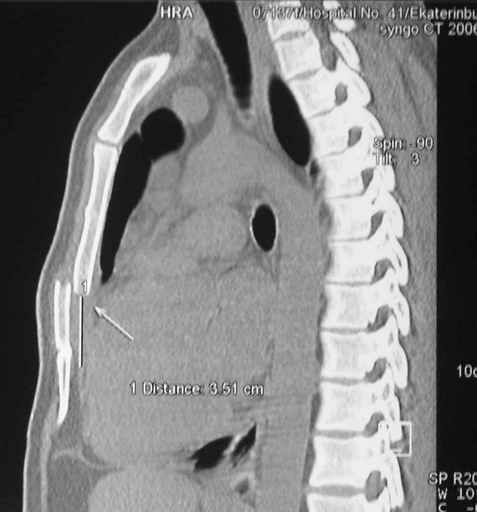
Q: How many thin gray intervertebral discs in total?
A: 11